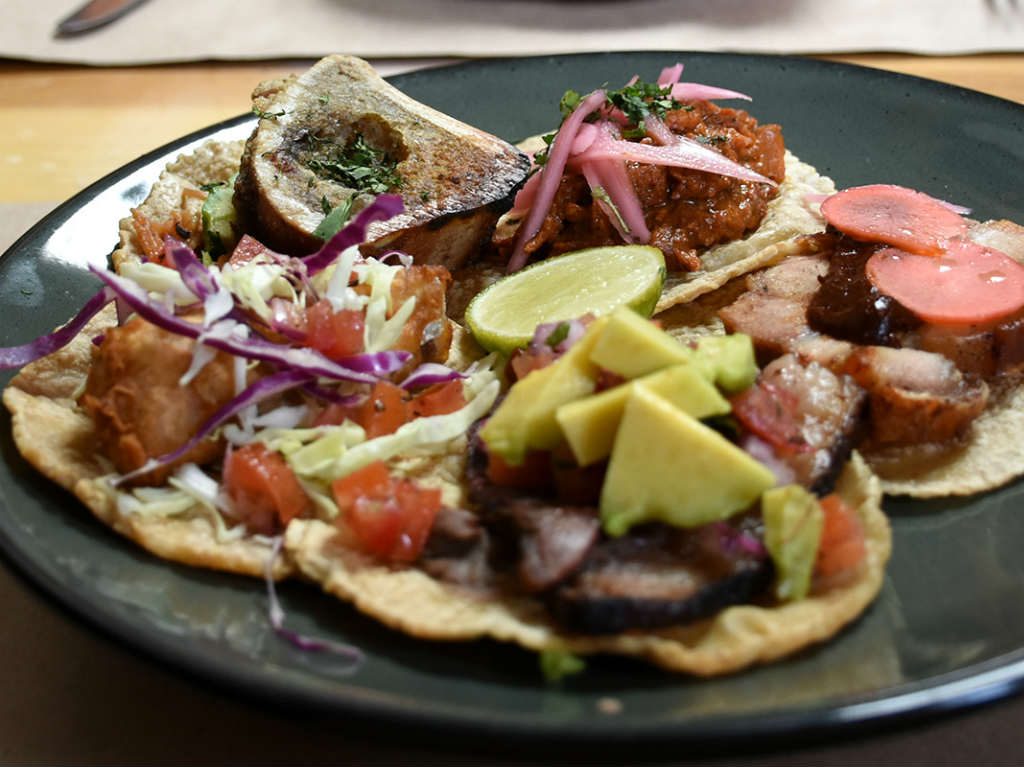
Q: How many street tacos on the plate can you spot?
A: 5